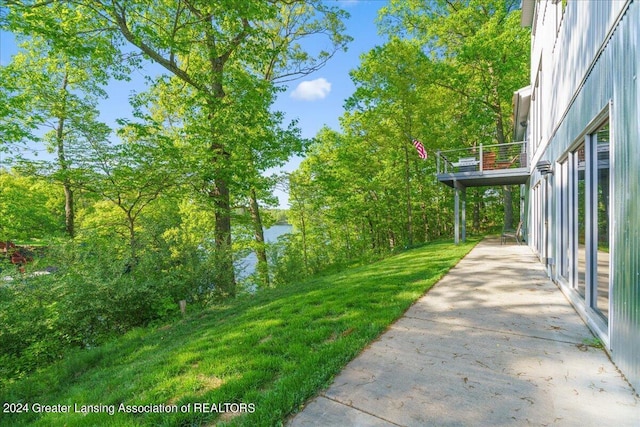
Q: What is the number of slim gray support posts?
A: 2